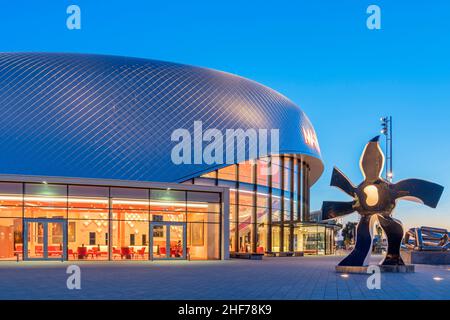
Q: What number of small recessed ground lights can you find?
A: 2